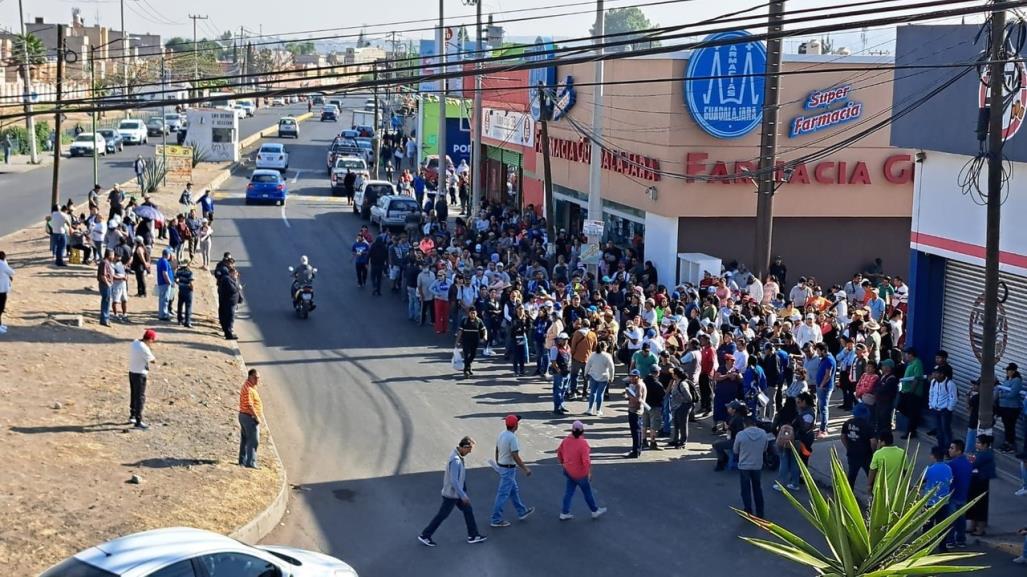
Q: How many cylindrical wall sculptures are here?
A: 0